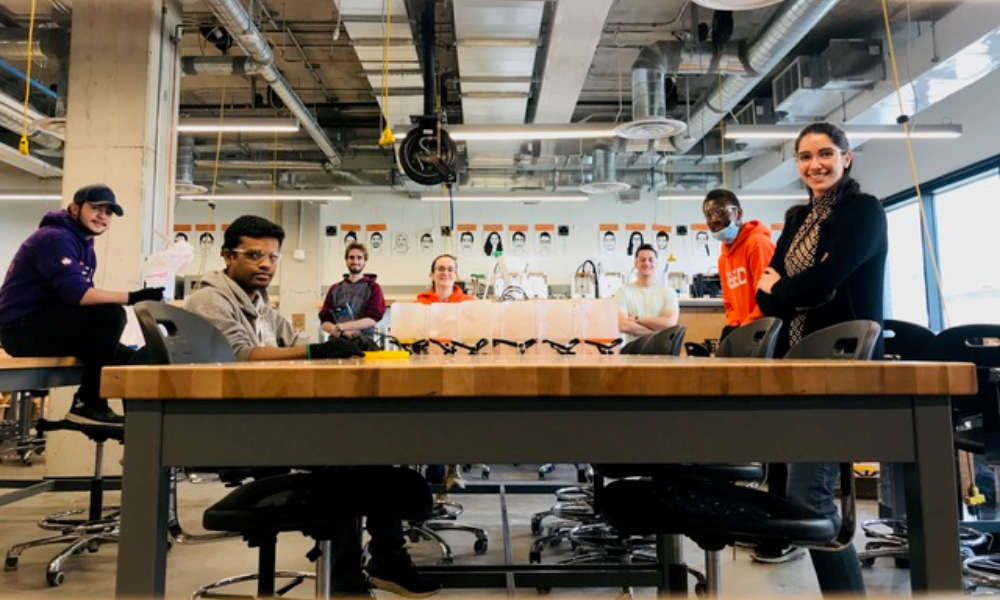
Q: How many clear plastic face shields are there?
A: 6